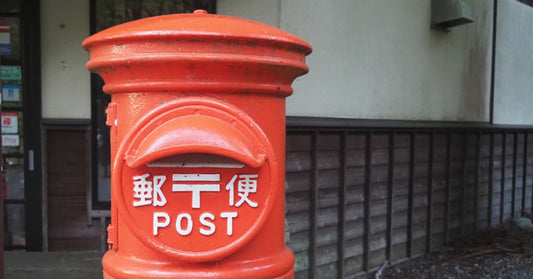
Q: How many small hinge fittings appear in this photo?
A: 2